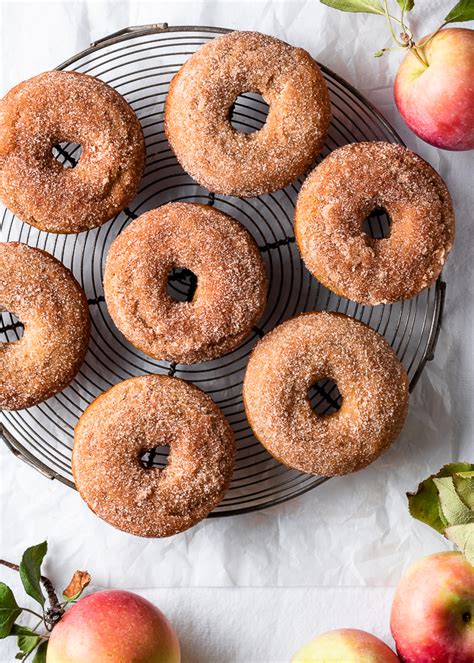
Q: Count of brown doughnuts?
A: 7